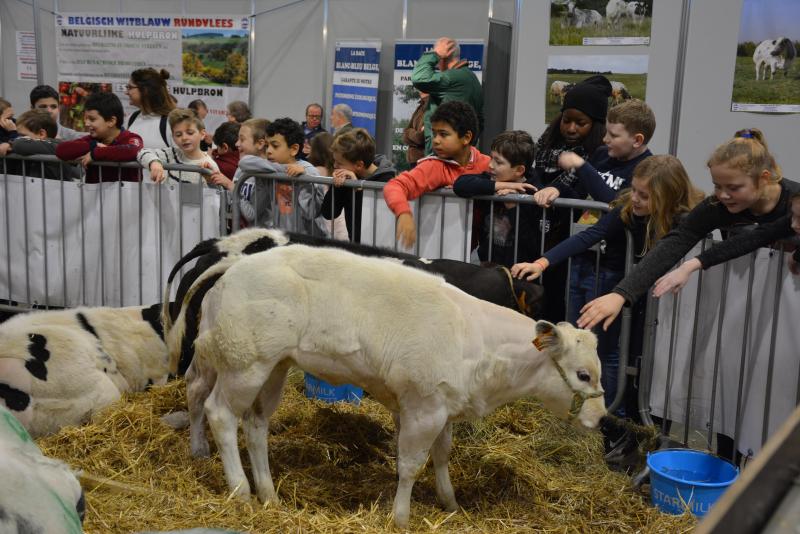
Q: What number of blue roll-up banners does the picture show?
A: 2